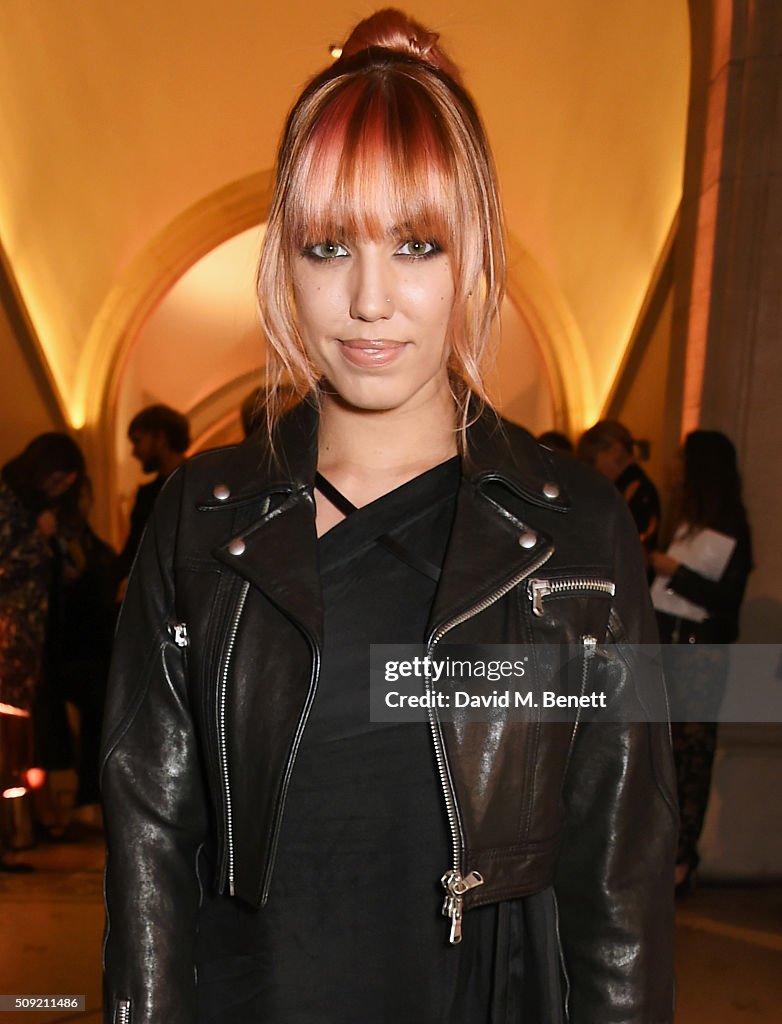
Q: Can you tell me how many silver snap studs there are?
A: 4